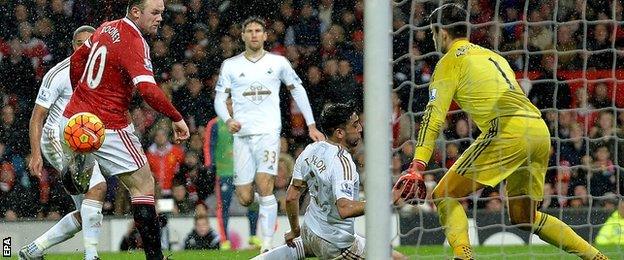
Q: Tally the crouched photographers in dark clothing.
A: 2